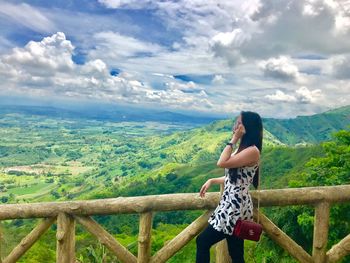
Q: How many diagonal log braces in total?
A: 5